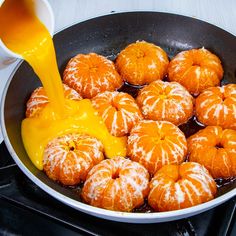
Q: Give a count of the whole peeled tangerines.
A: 12